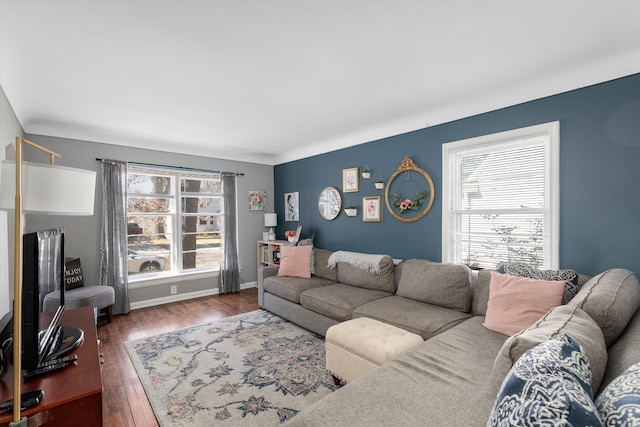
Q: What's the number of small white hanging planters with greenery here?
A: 3